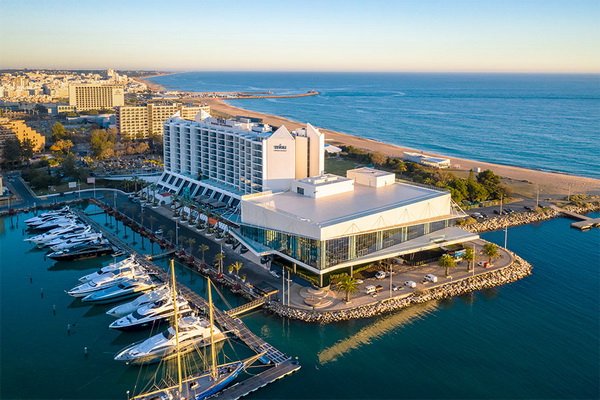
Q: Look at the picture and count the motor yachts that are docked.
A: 13